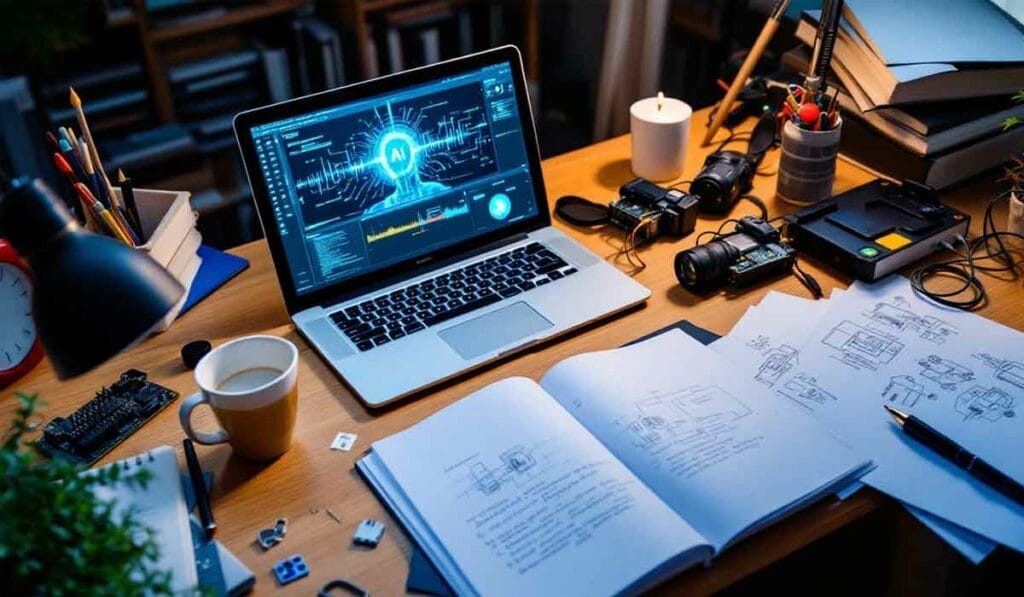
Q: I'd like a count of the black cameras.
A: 3